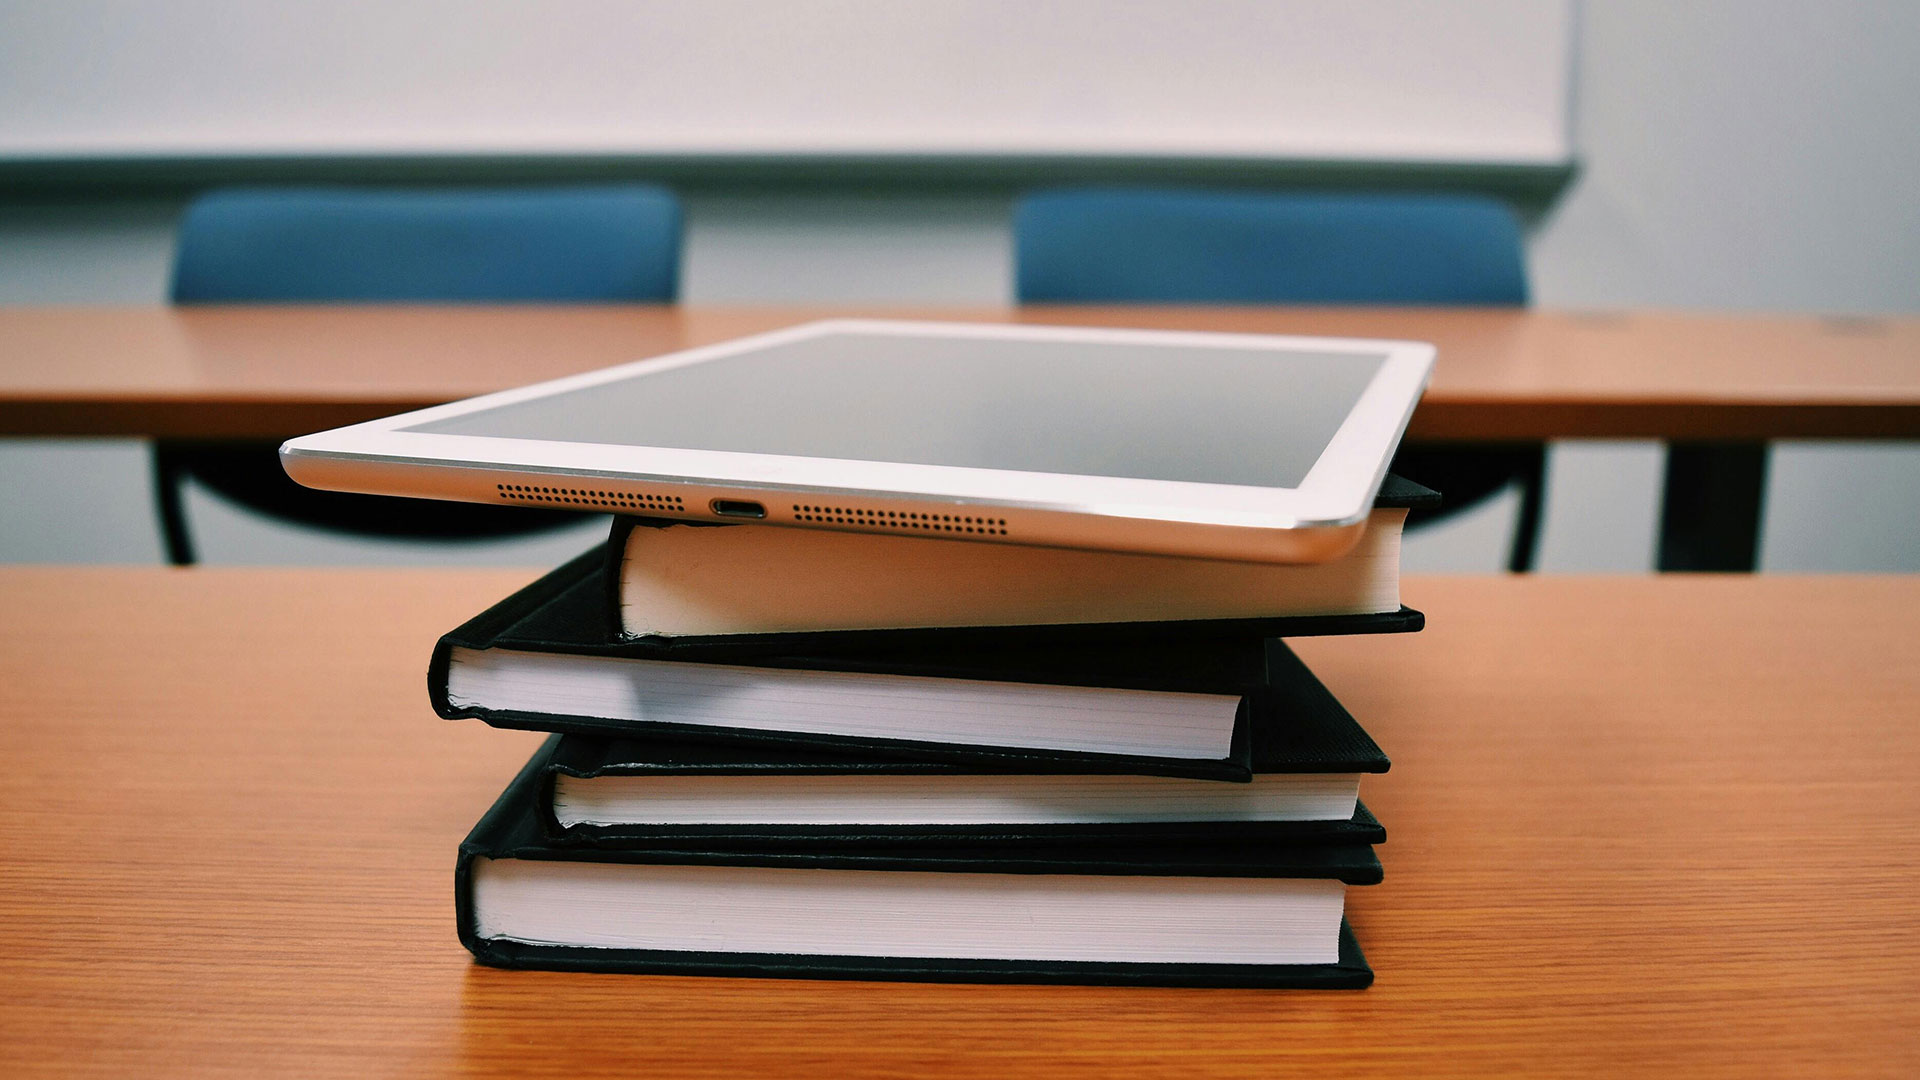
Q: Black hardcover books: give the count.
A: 4